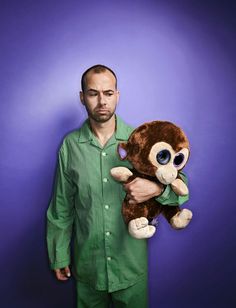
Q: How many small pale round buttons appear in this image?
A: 5